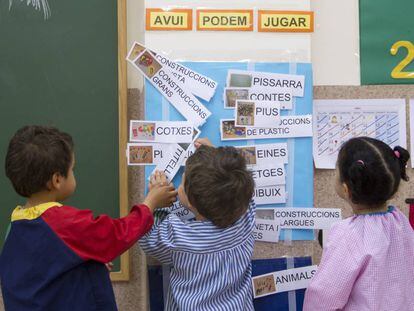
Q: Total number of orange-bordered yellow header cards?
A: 3